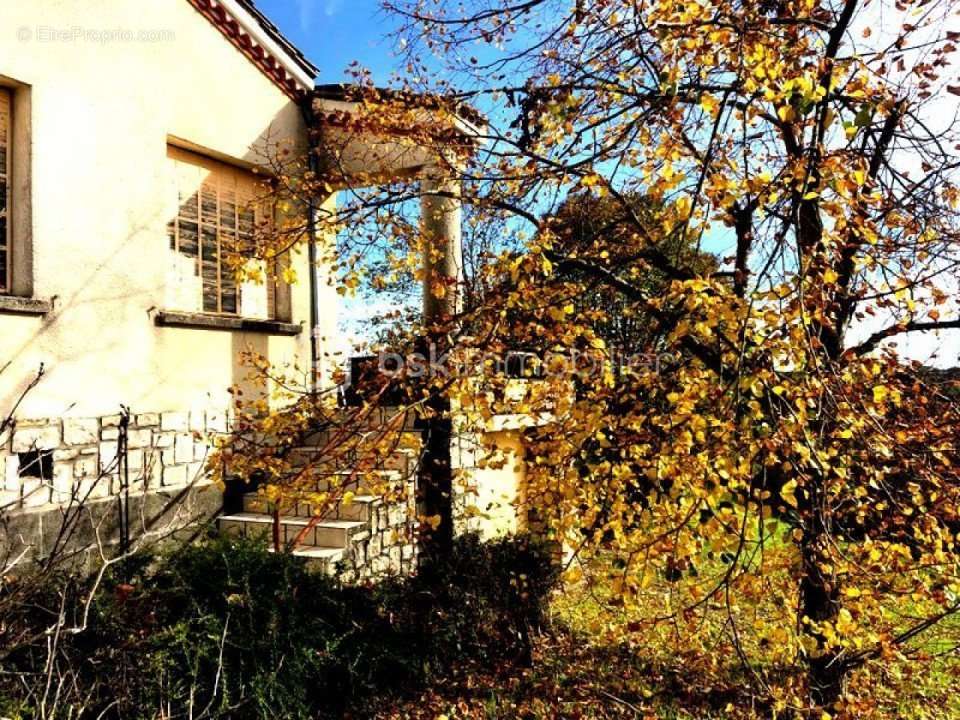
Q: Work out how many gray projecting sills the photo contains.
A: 2